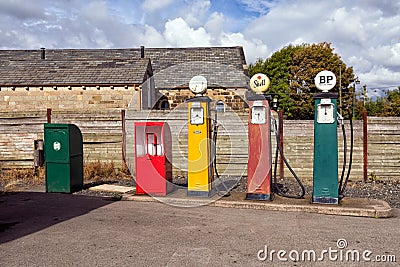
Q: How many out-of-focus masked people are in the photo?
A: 0